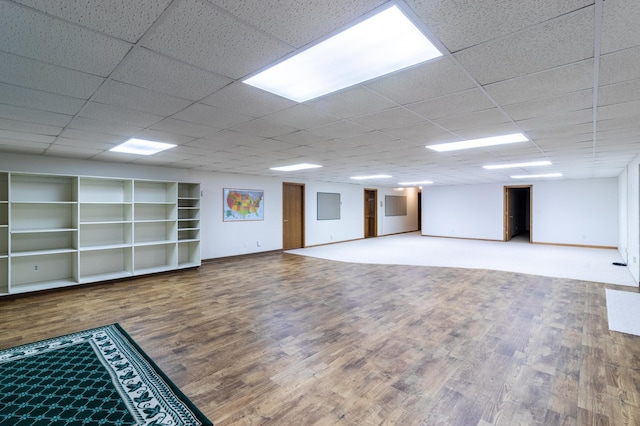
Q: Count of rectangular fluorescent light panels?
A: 8